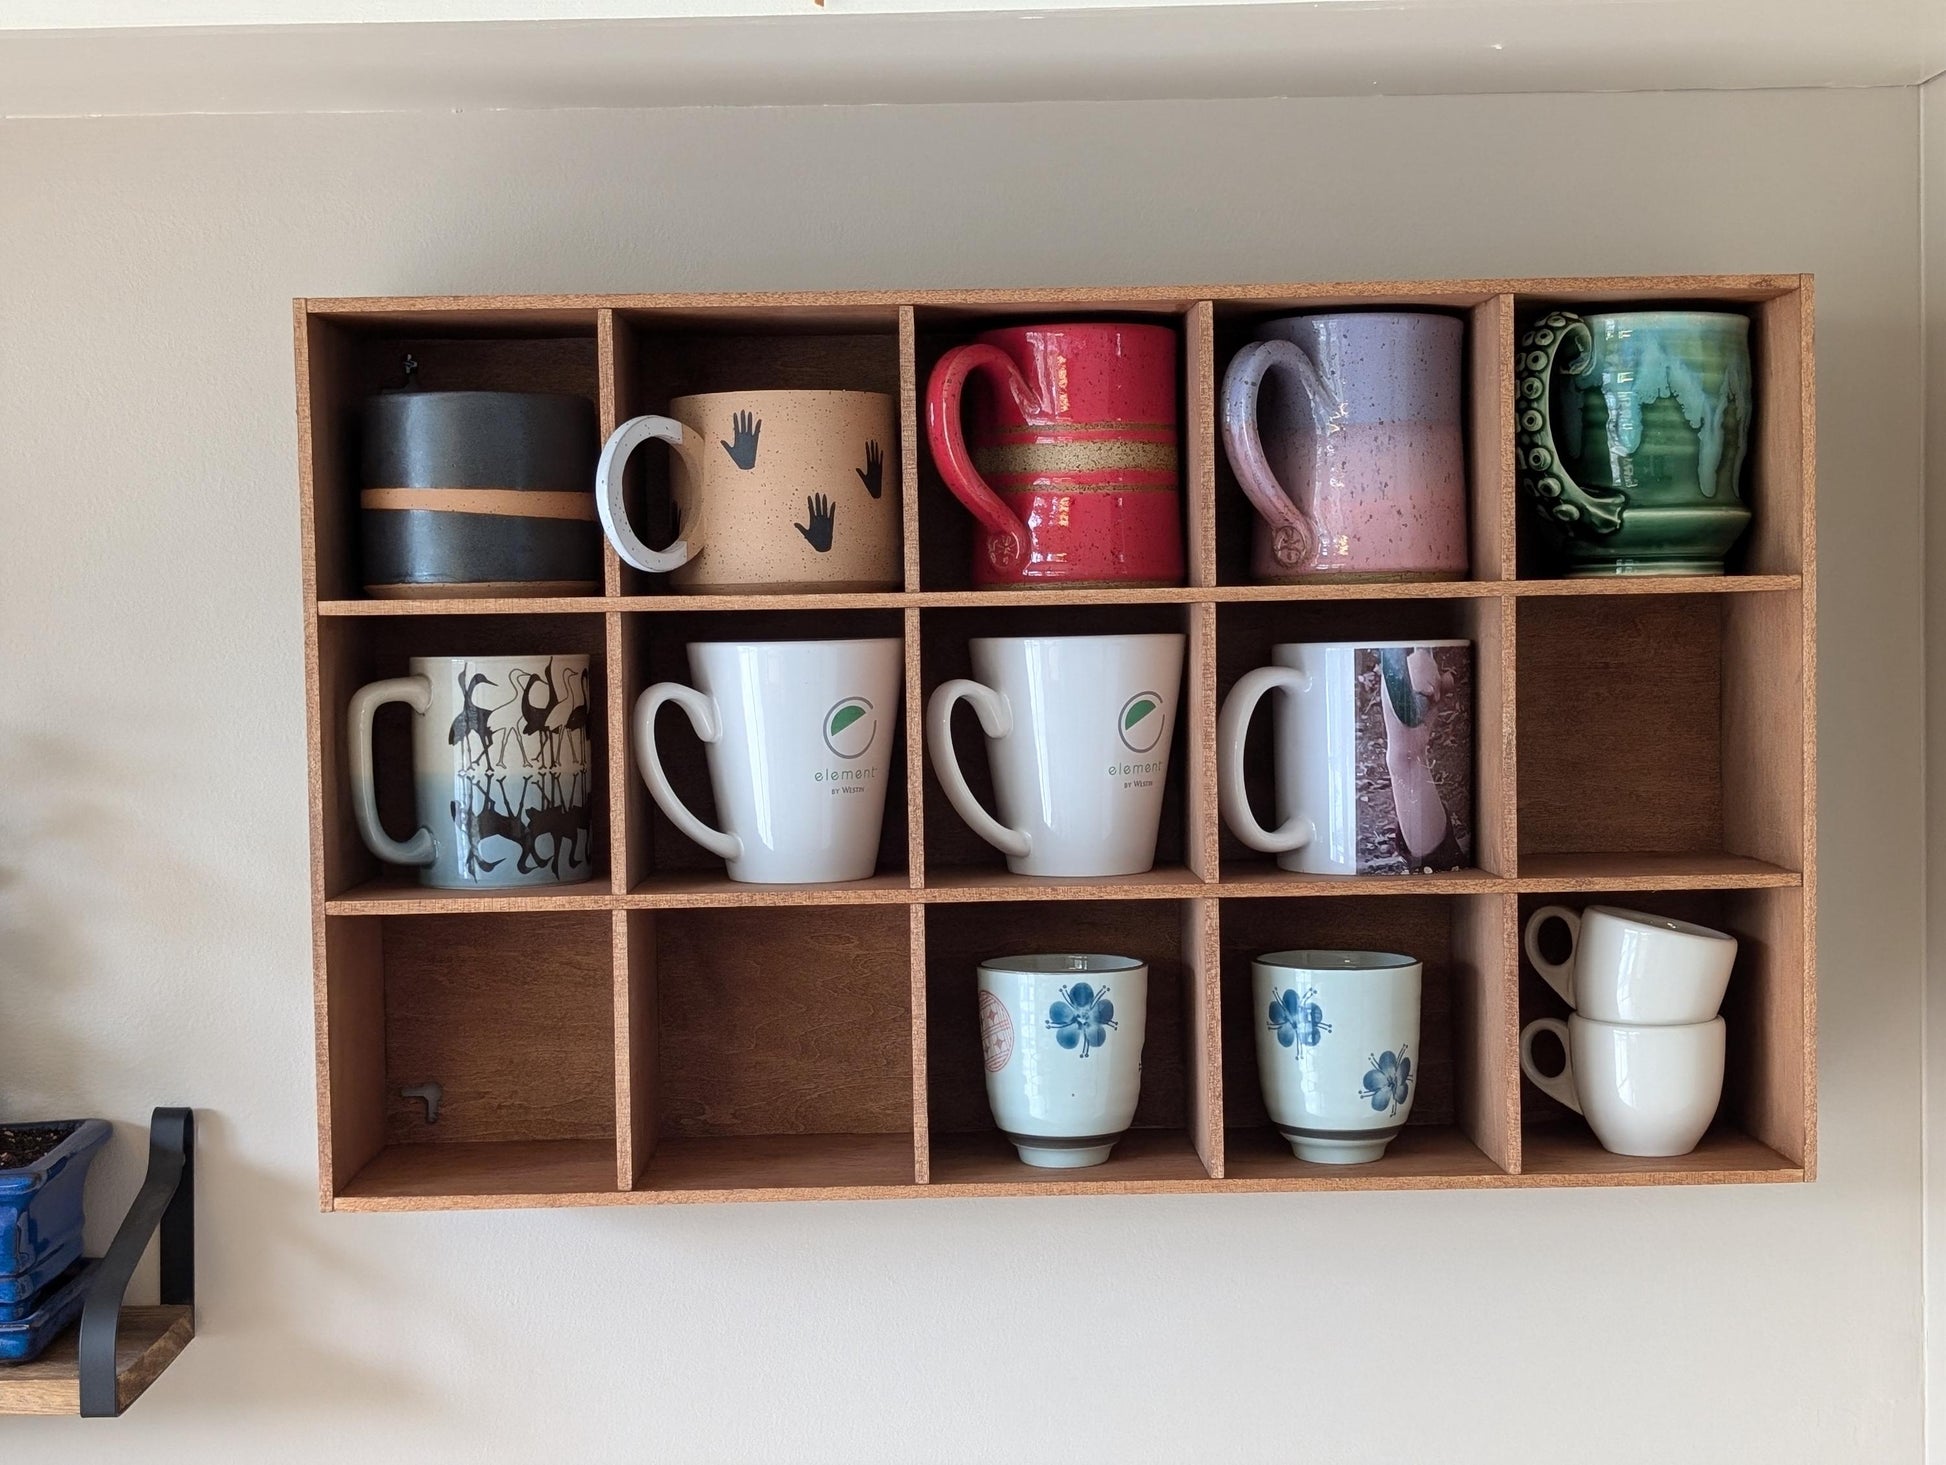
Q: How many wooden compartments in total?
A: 15